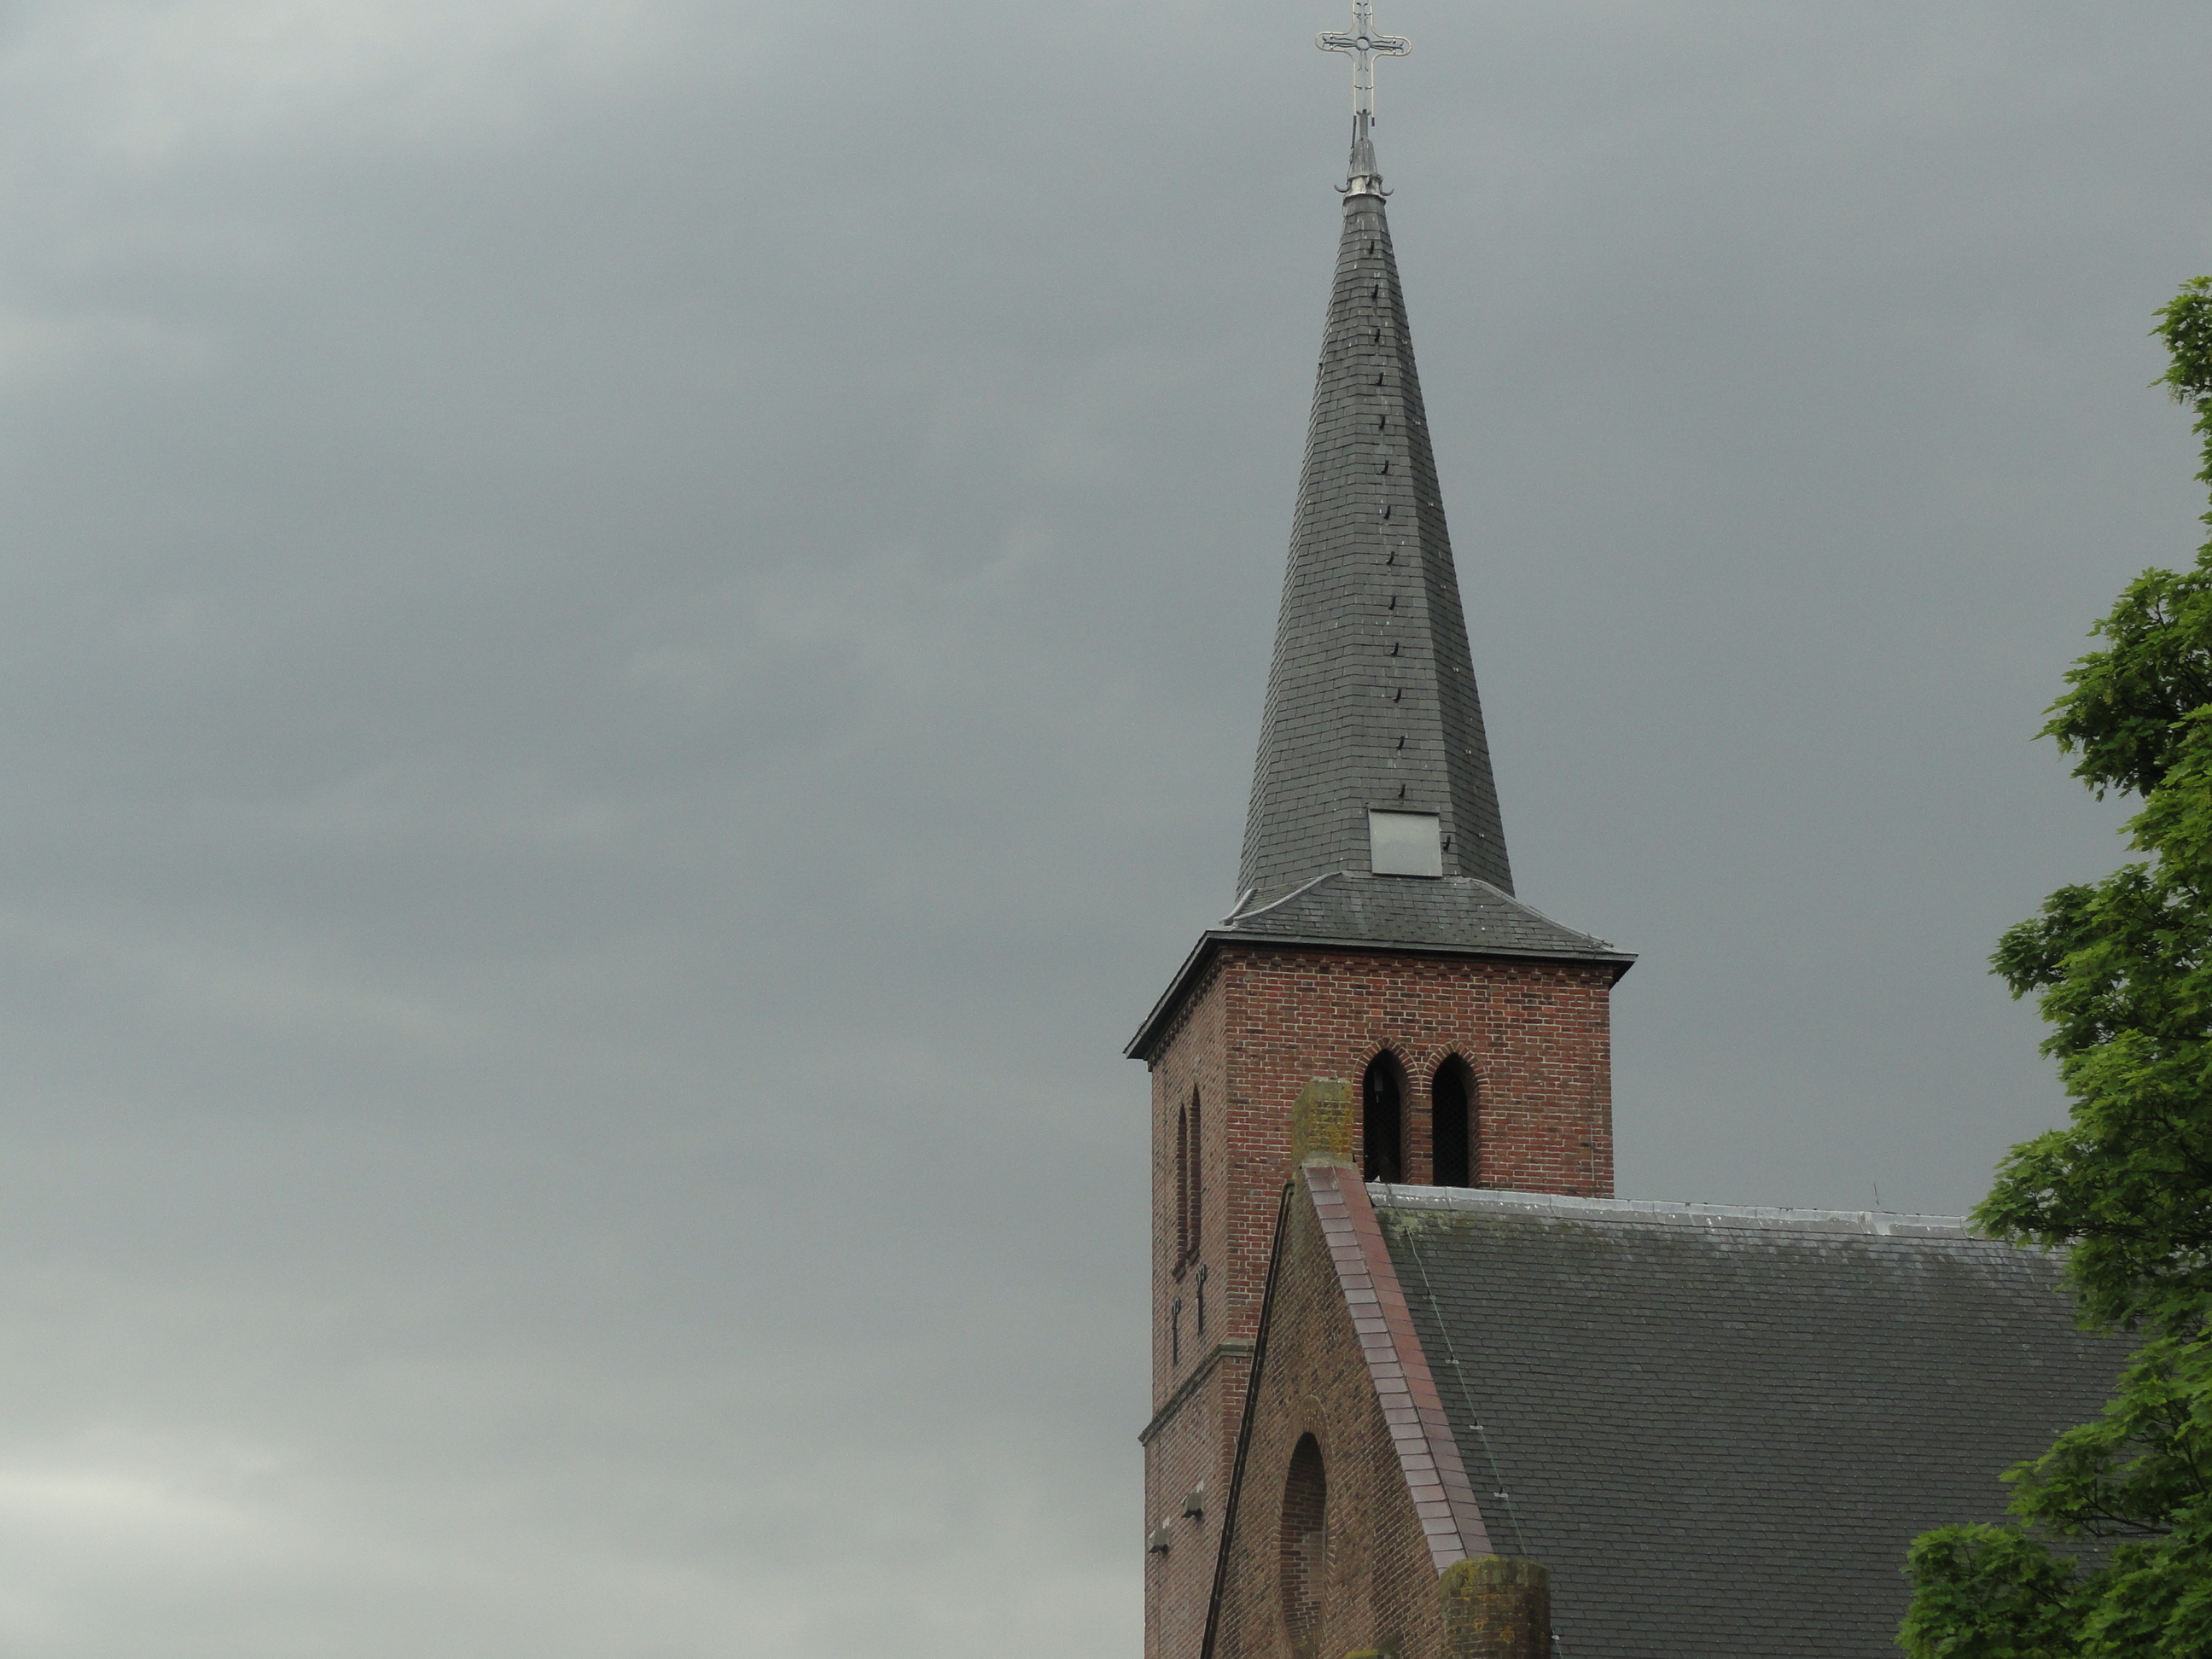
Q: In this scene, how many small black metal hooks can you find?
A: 14